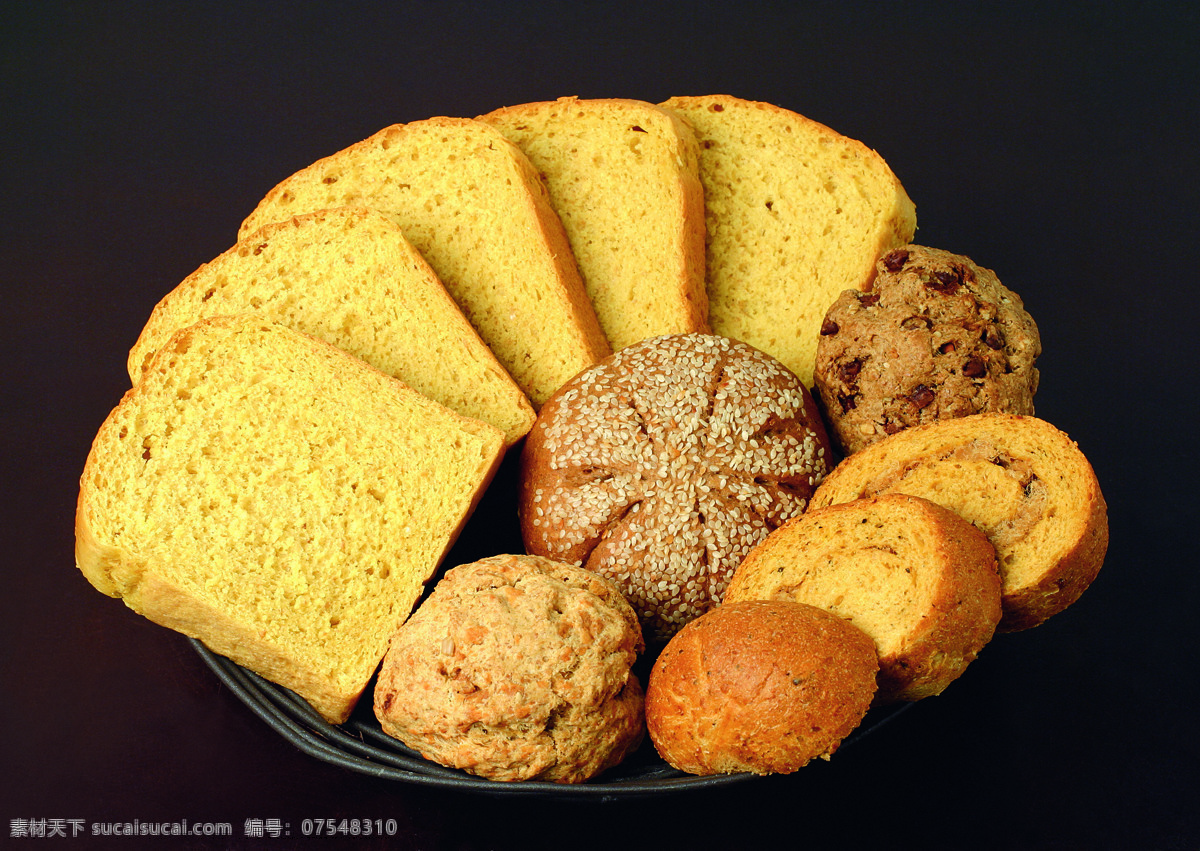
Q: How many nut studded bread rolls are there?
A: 1